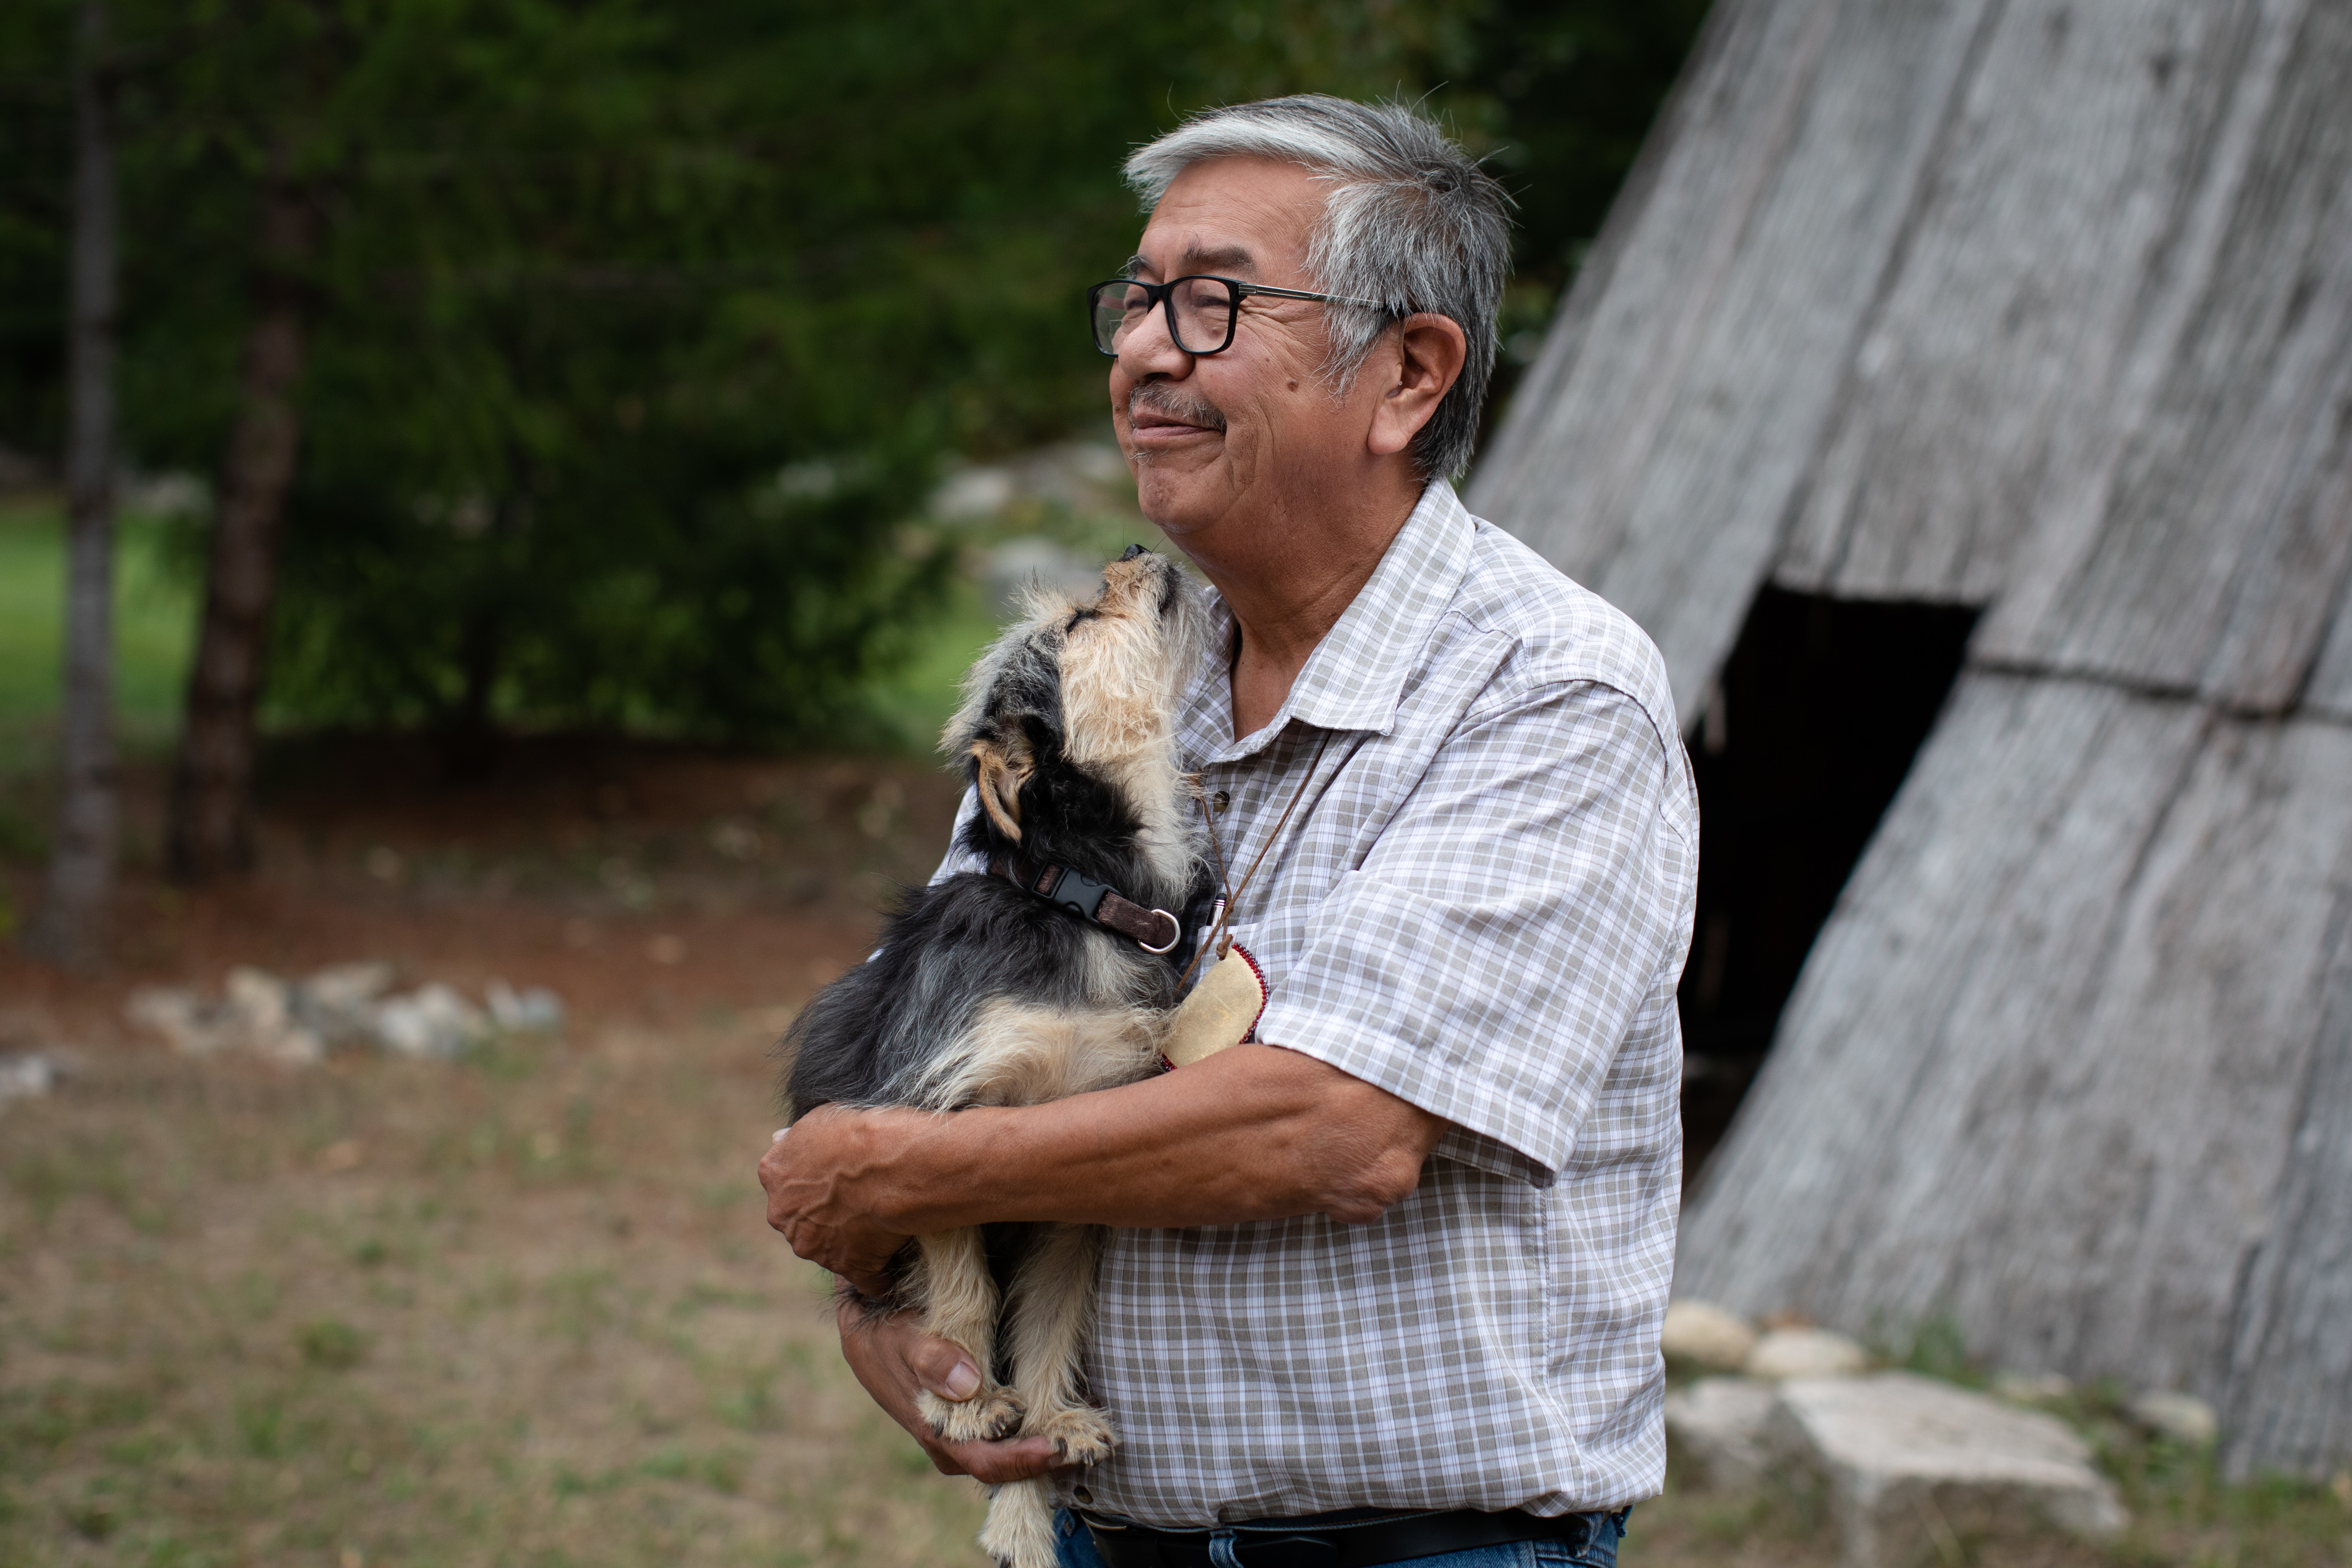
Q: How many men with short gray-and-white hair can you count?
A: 1